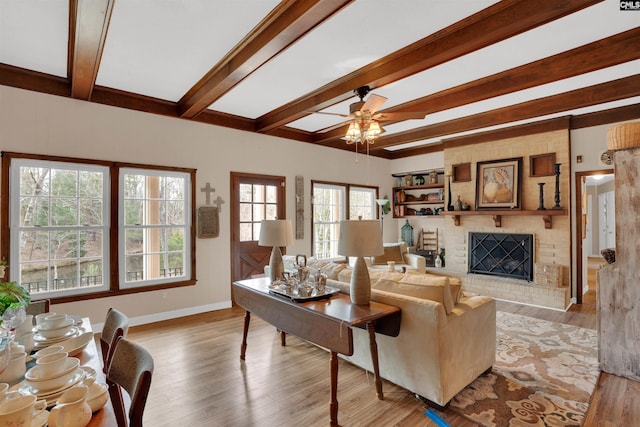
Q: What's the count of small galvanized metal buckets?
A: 0